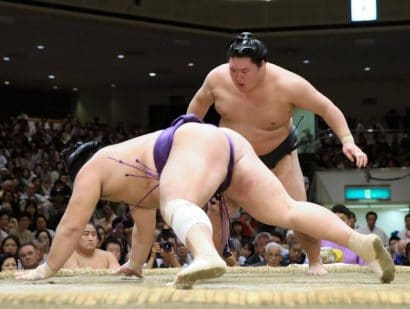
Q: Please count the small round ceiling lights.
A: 12